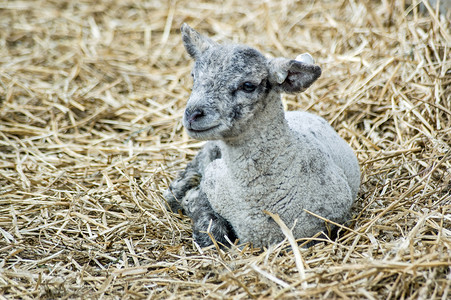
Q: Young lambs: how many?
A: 1